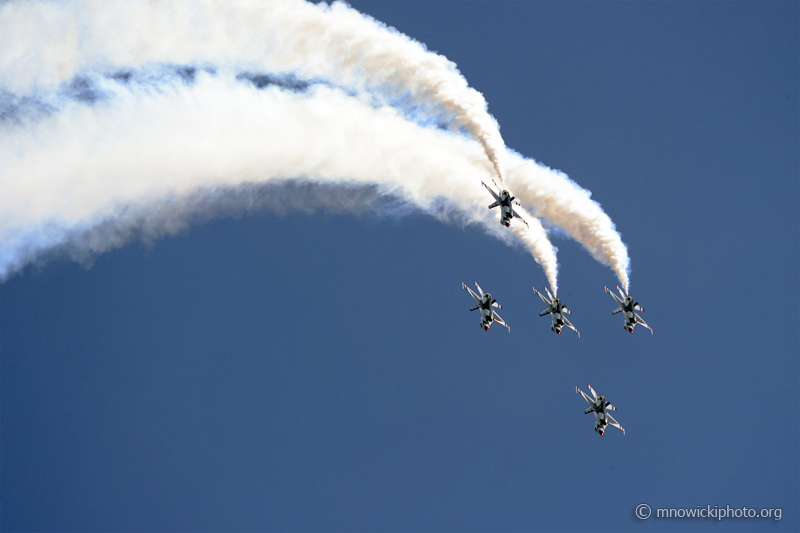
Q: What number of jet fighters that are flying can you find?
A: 5